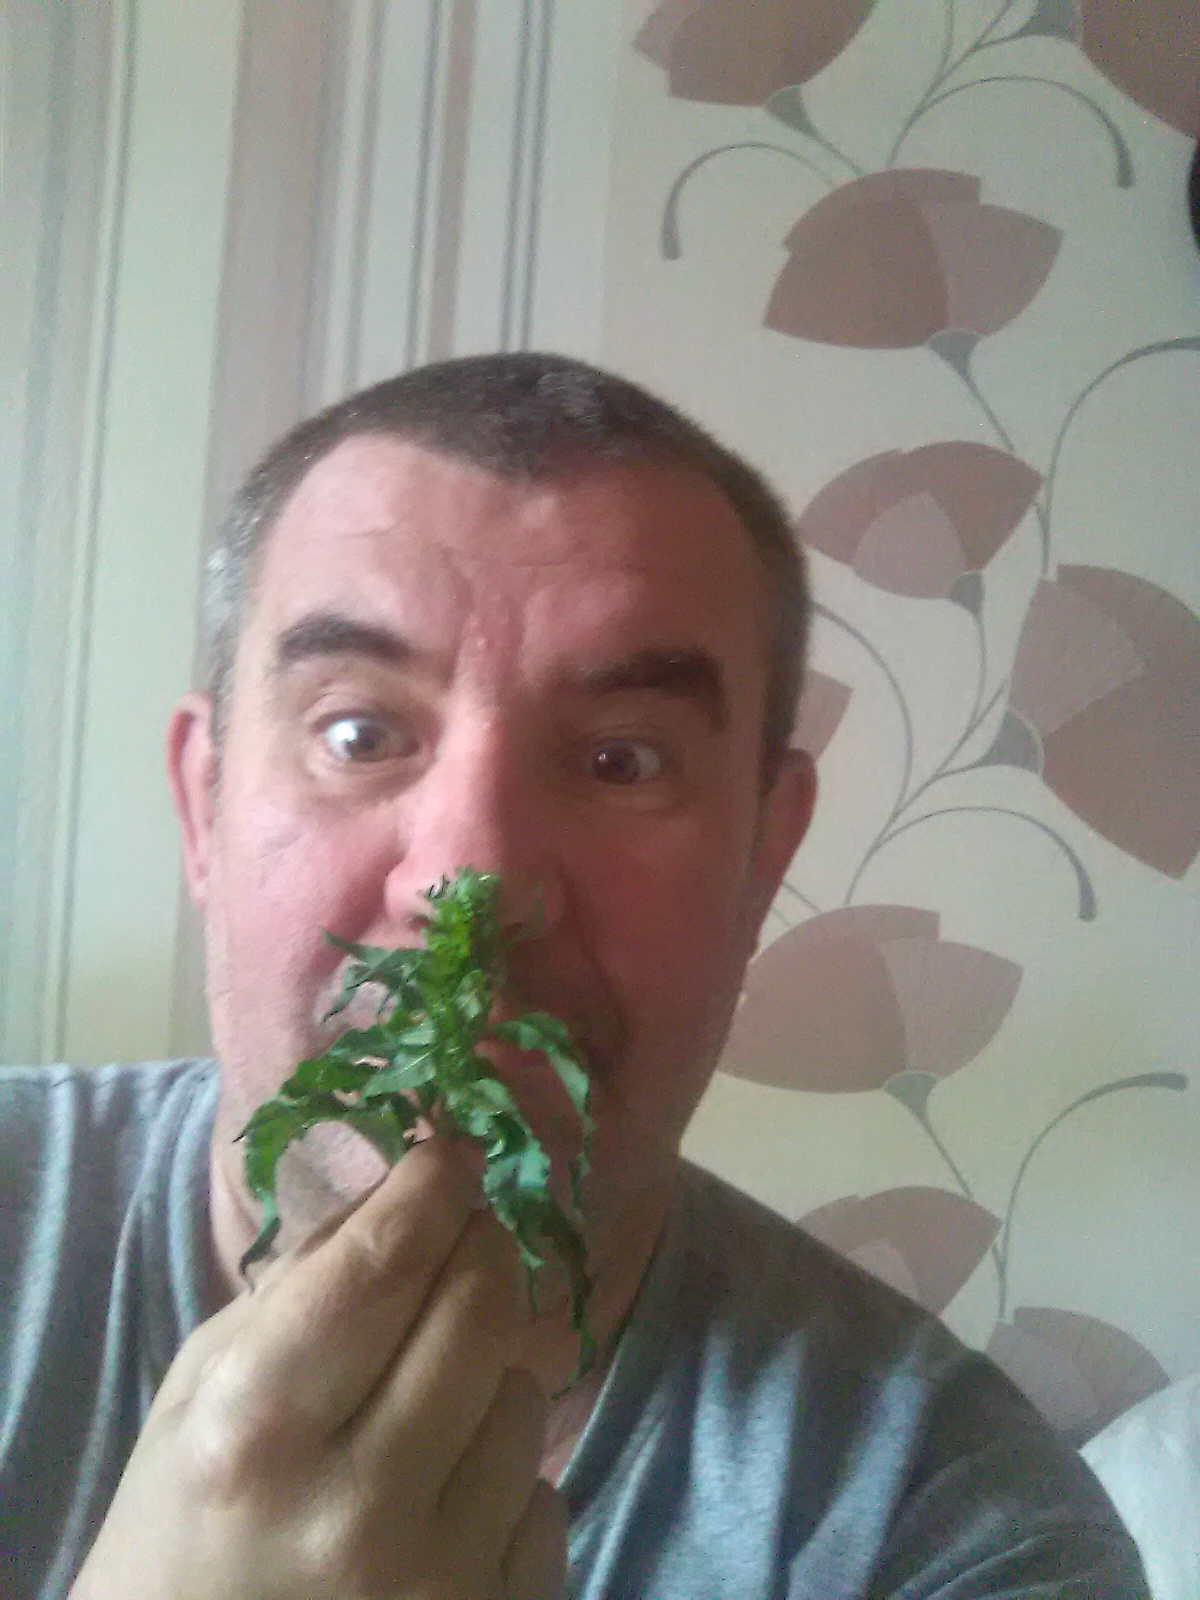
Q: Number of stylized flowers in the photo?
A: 9